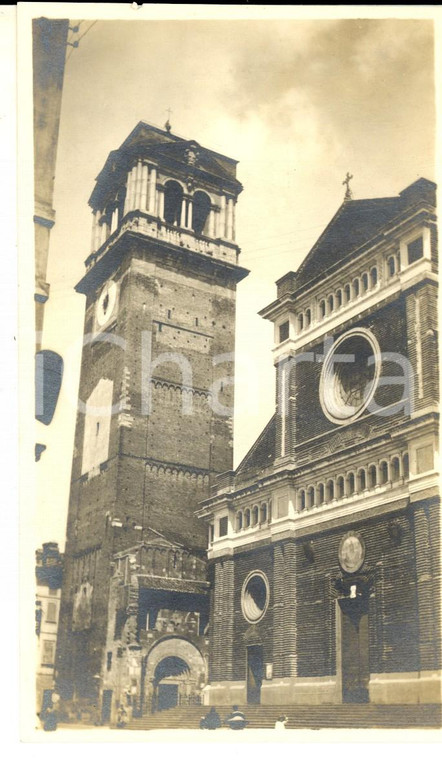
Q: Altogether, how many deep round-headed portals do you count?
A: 1